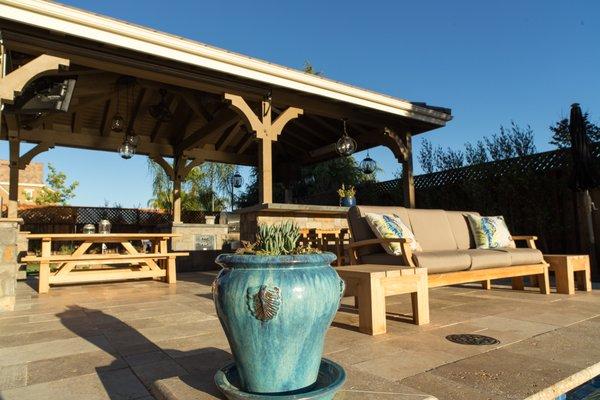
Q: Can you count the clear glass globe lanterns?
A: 6